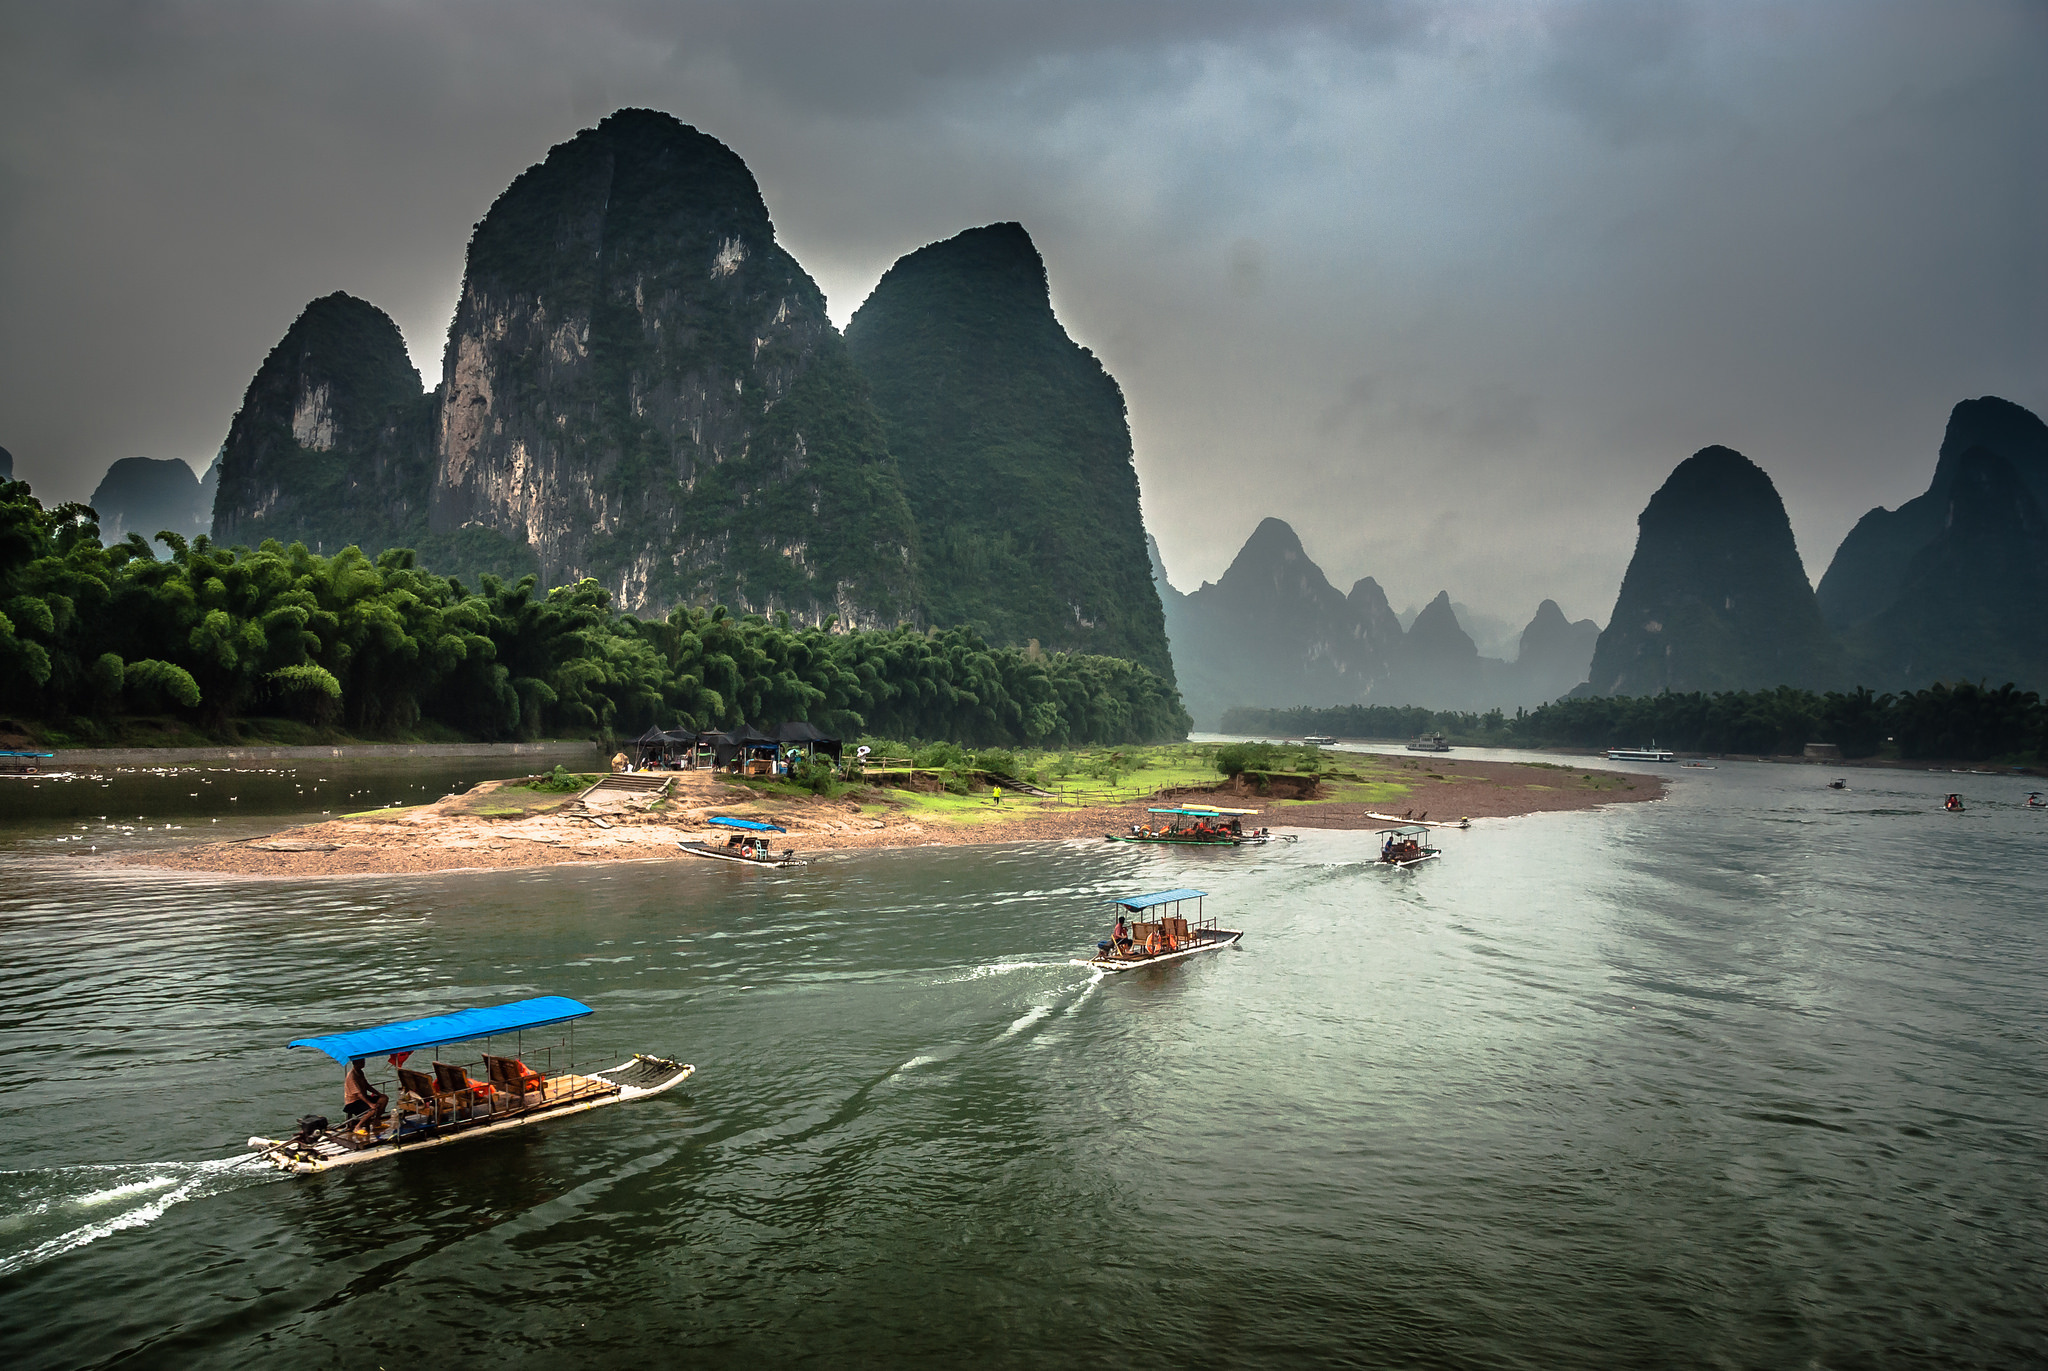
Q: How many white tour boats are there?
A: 3